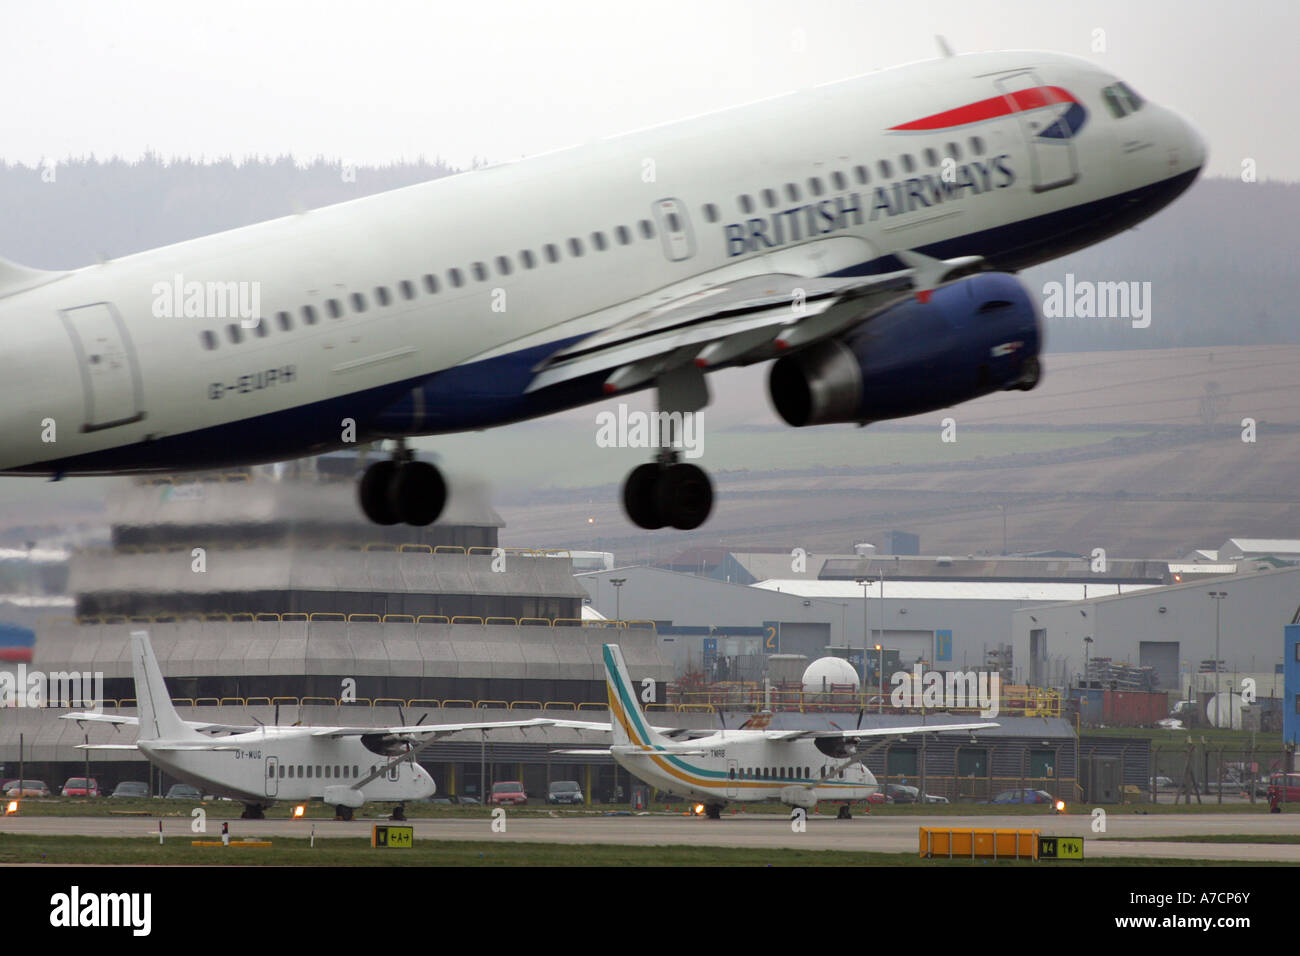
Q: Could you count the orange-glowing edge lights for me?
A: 4